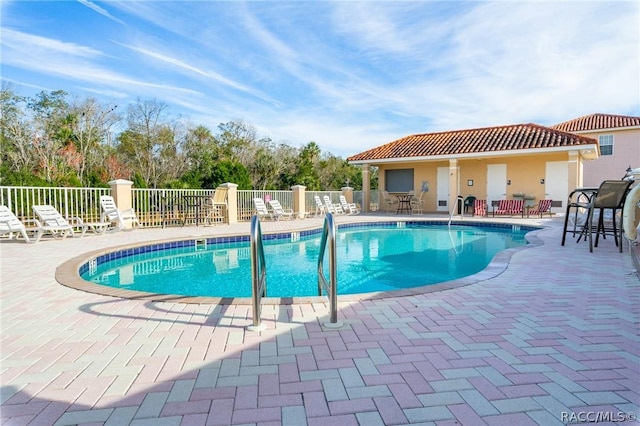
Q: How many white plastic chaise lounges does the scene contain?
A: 8